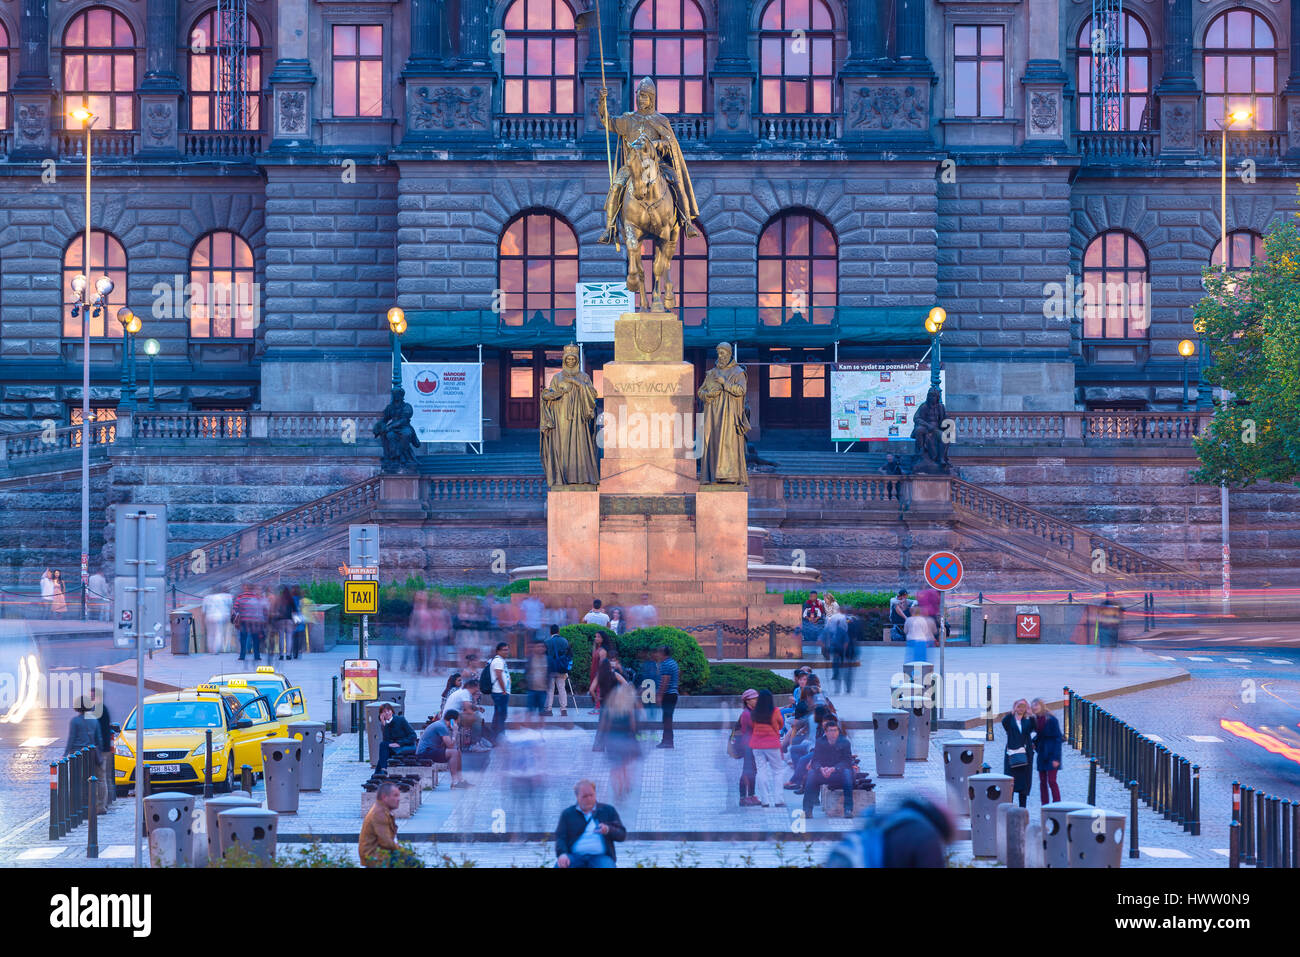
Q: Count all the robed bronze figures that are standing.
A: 2